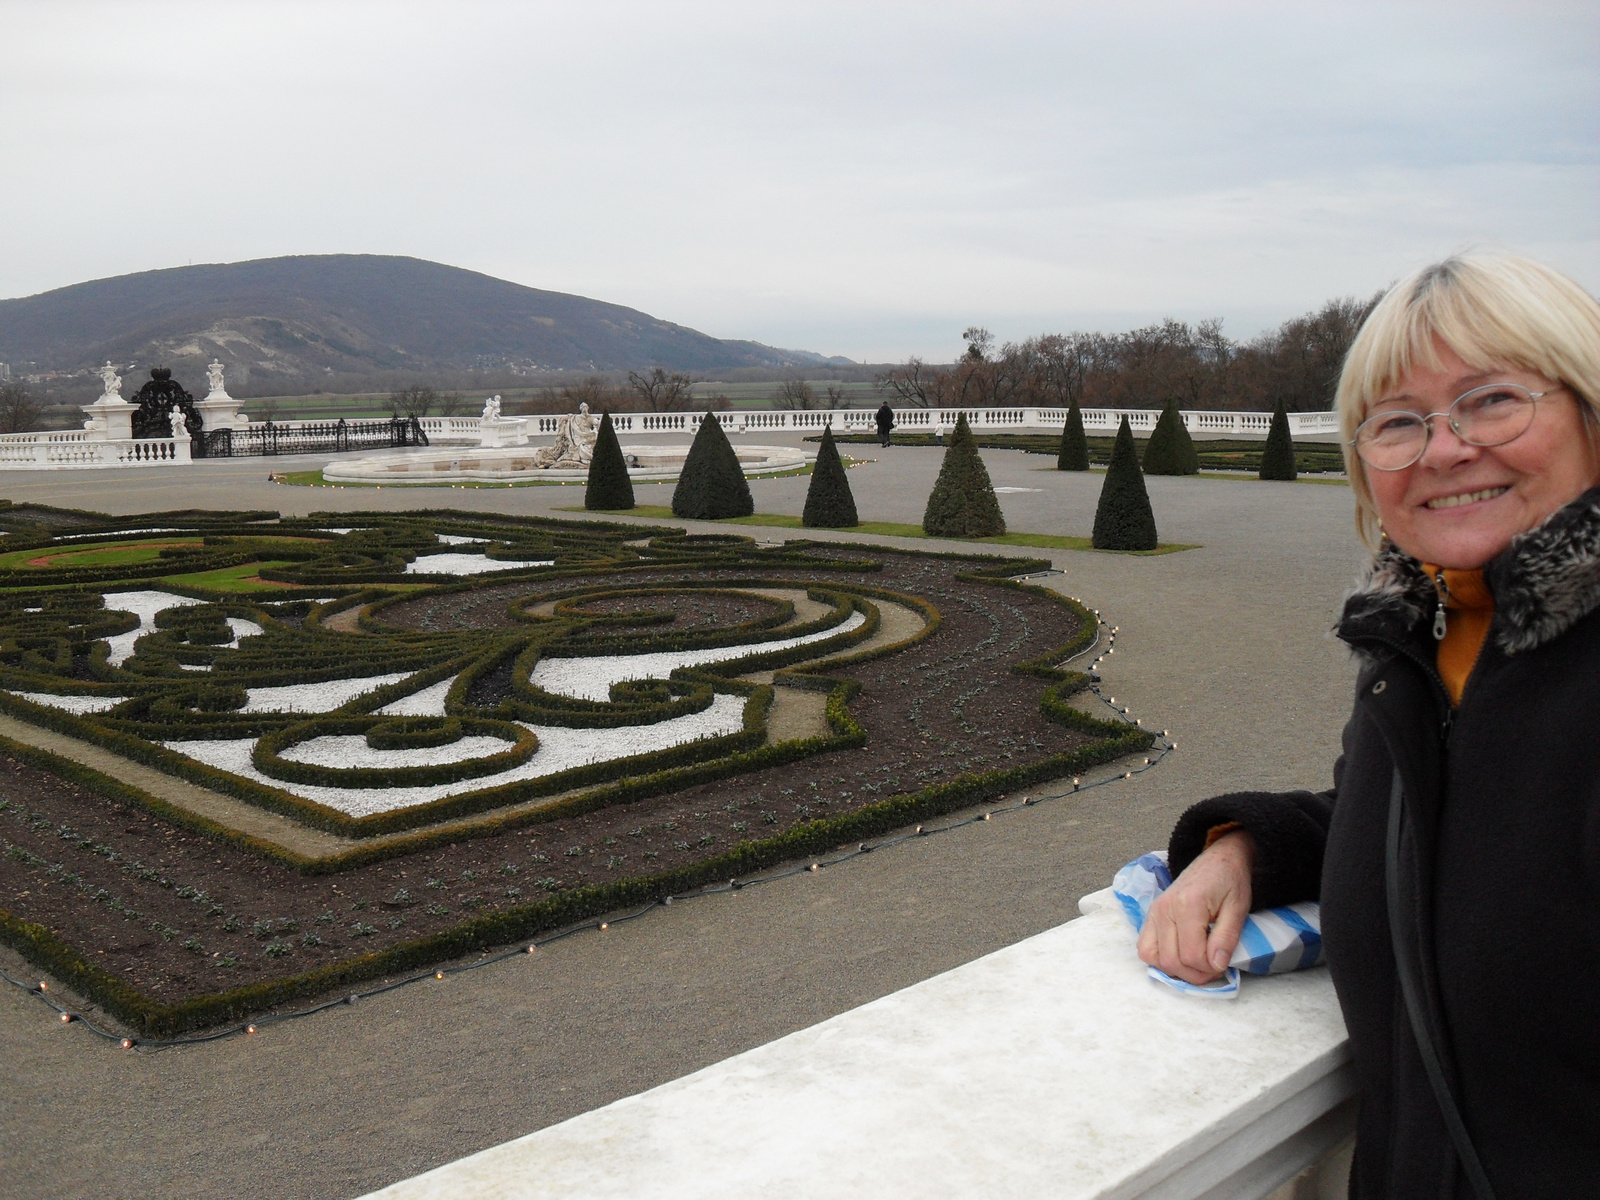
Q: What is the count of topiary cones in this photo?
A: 8